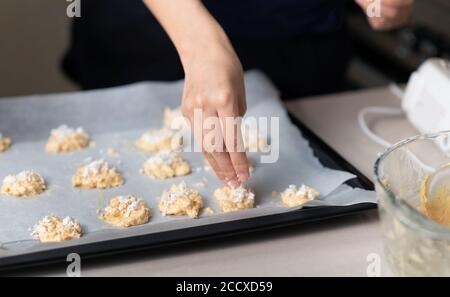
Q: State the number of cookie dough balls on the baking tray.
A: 13